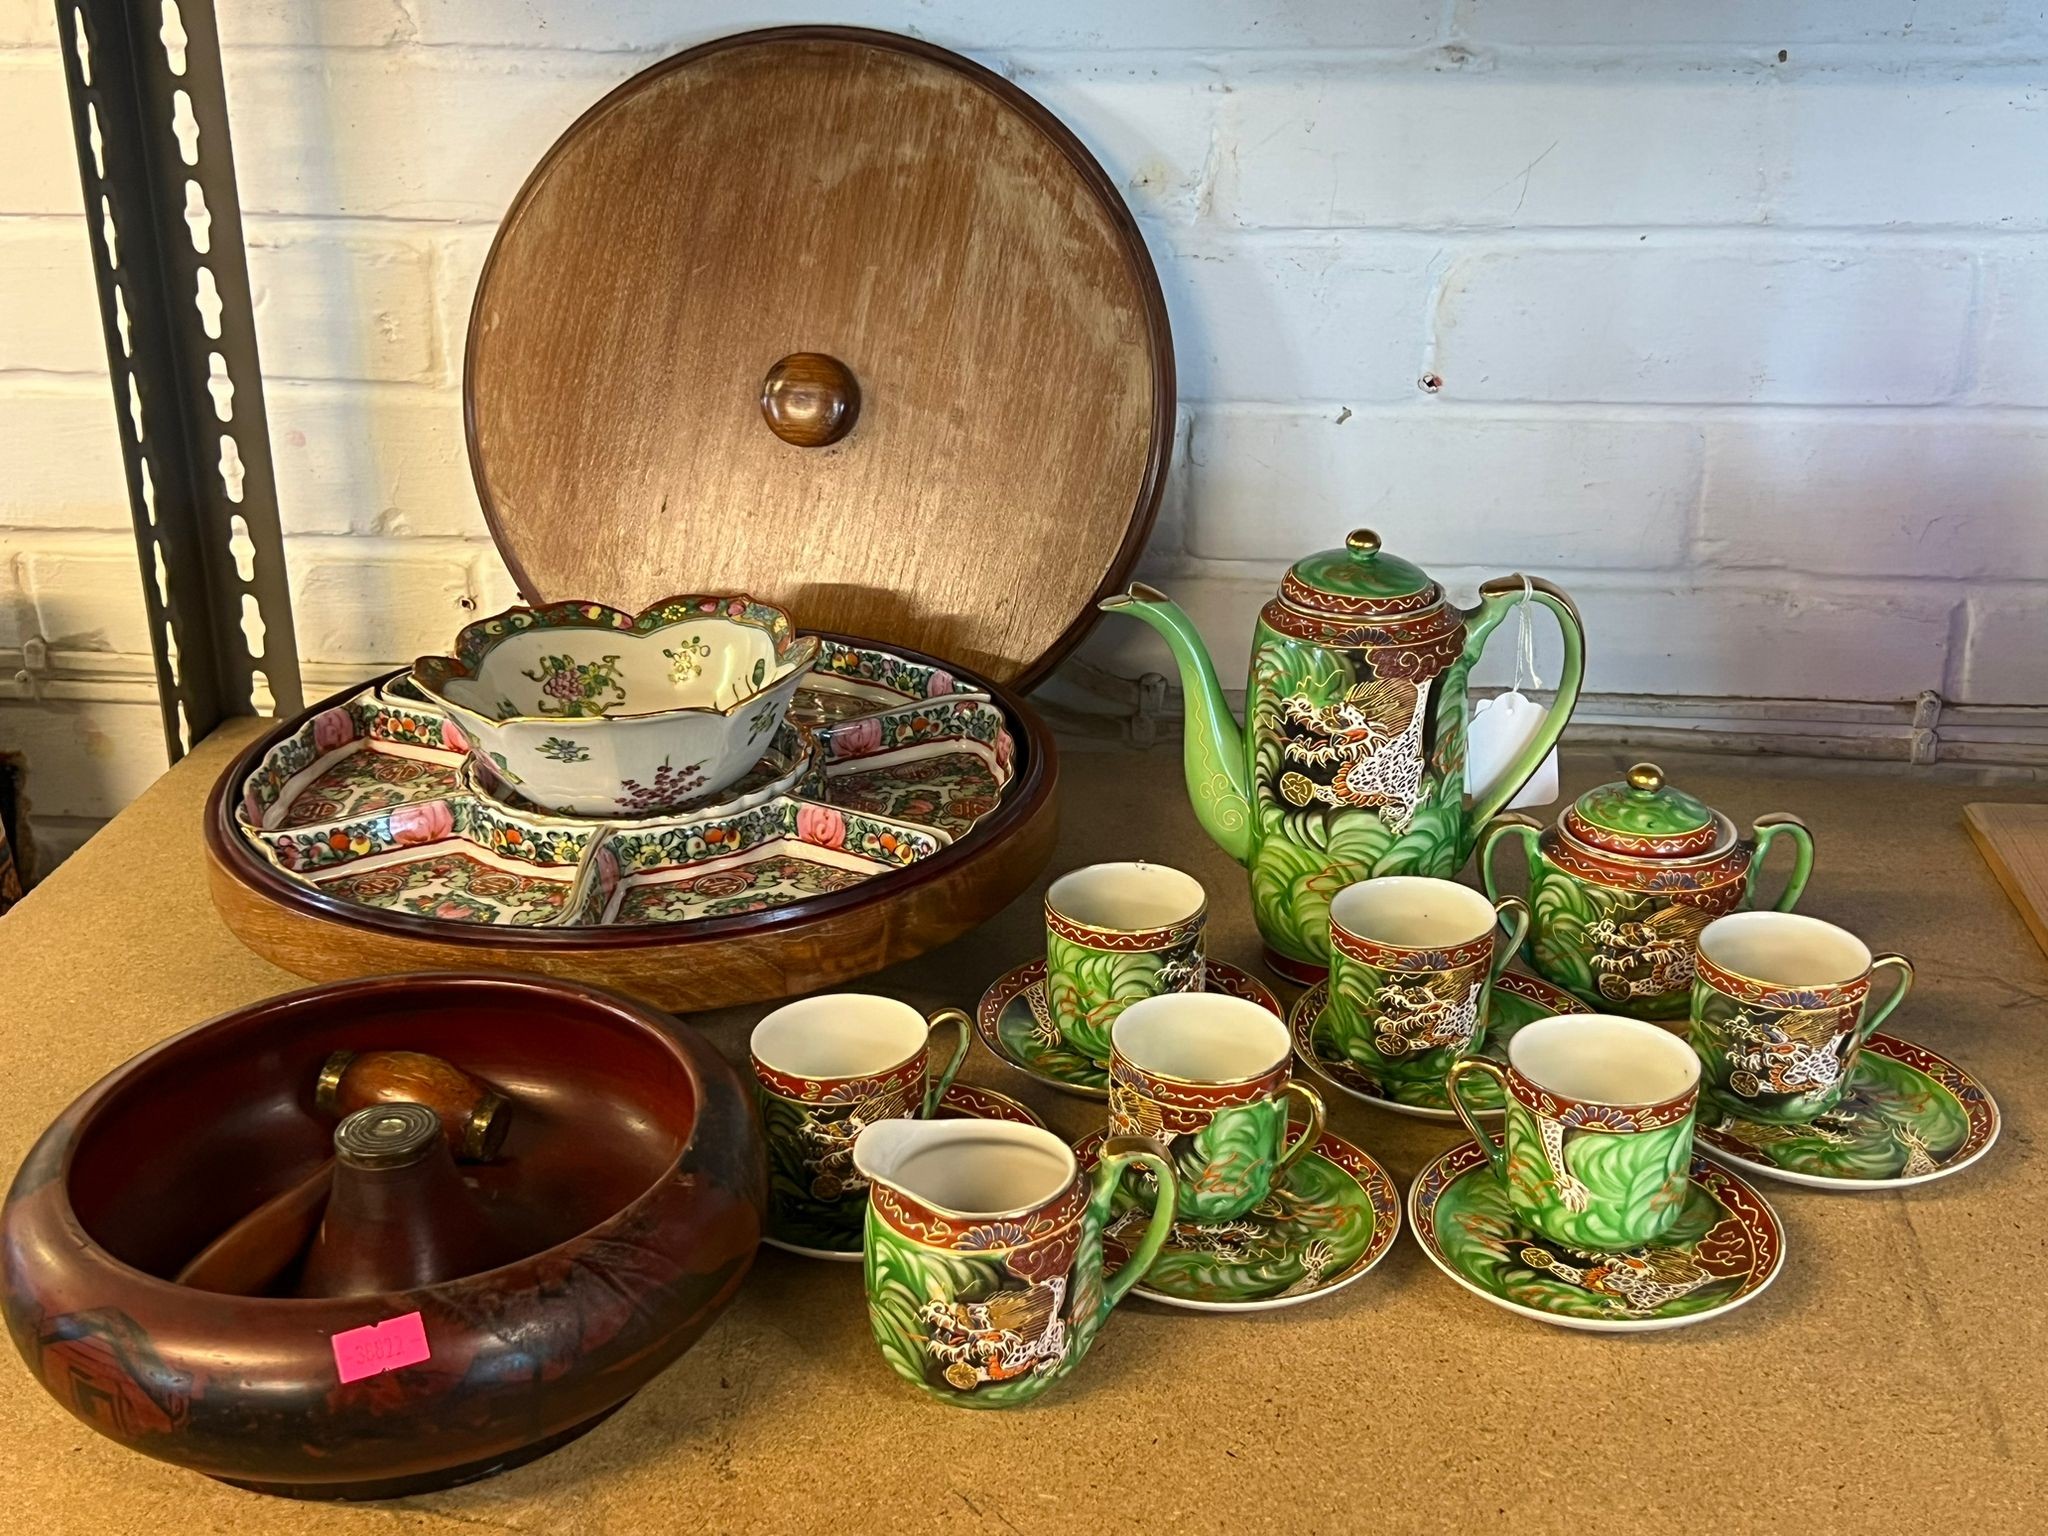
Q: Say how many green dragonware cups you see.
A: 6